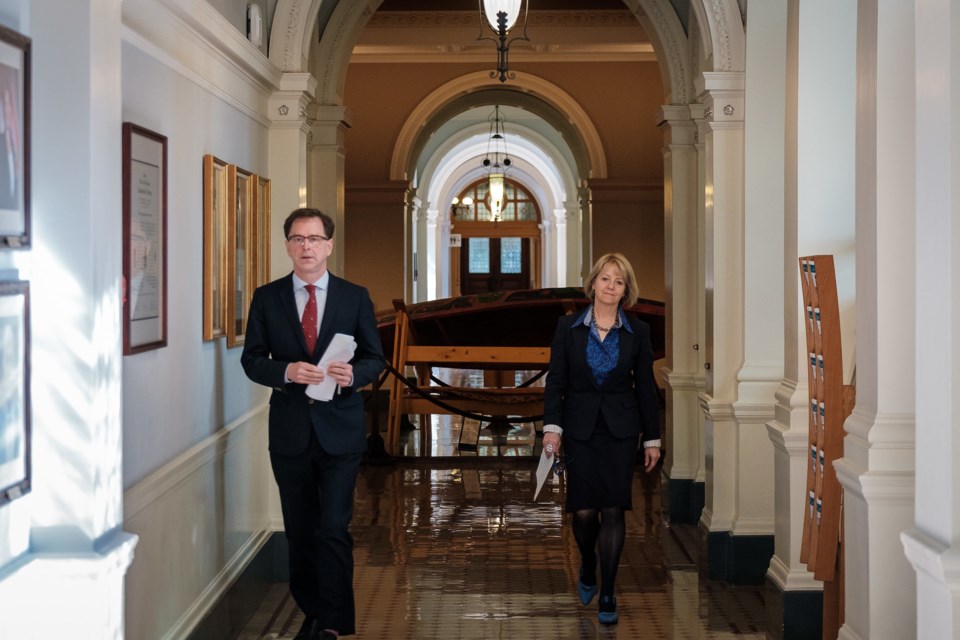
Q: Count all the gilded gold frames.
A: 3